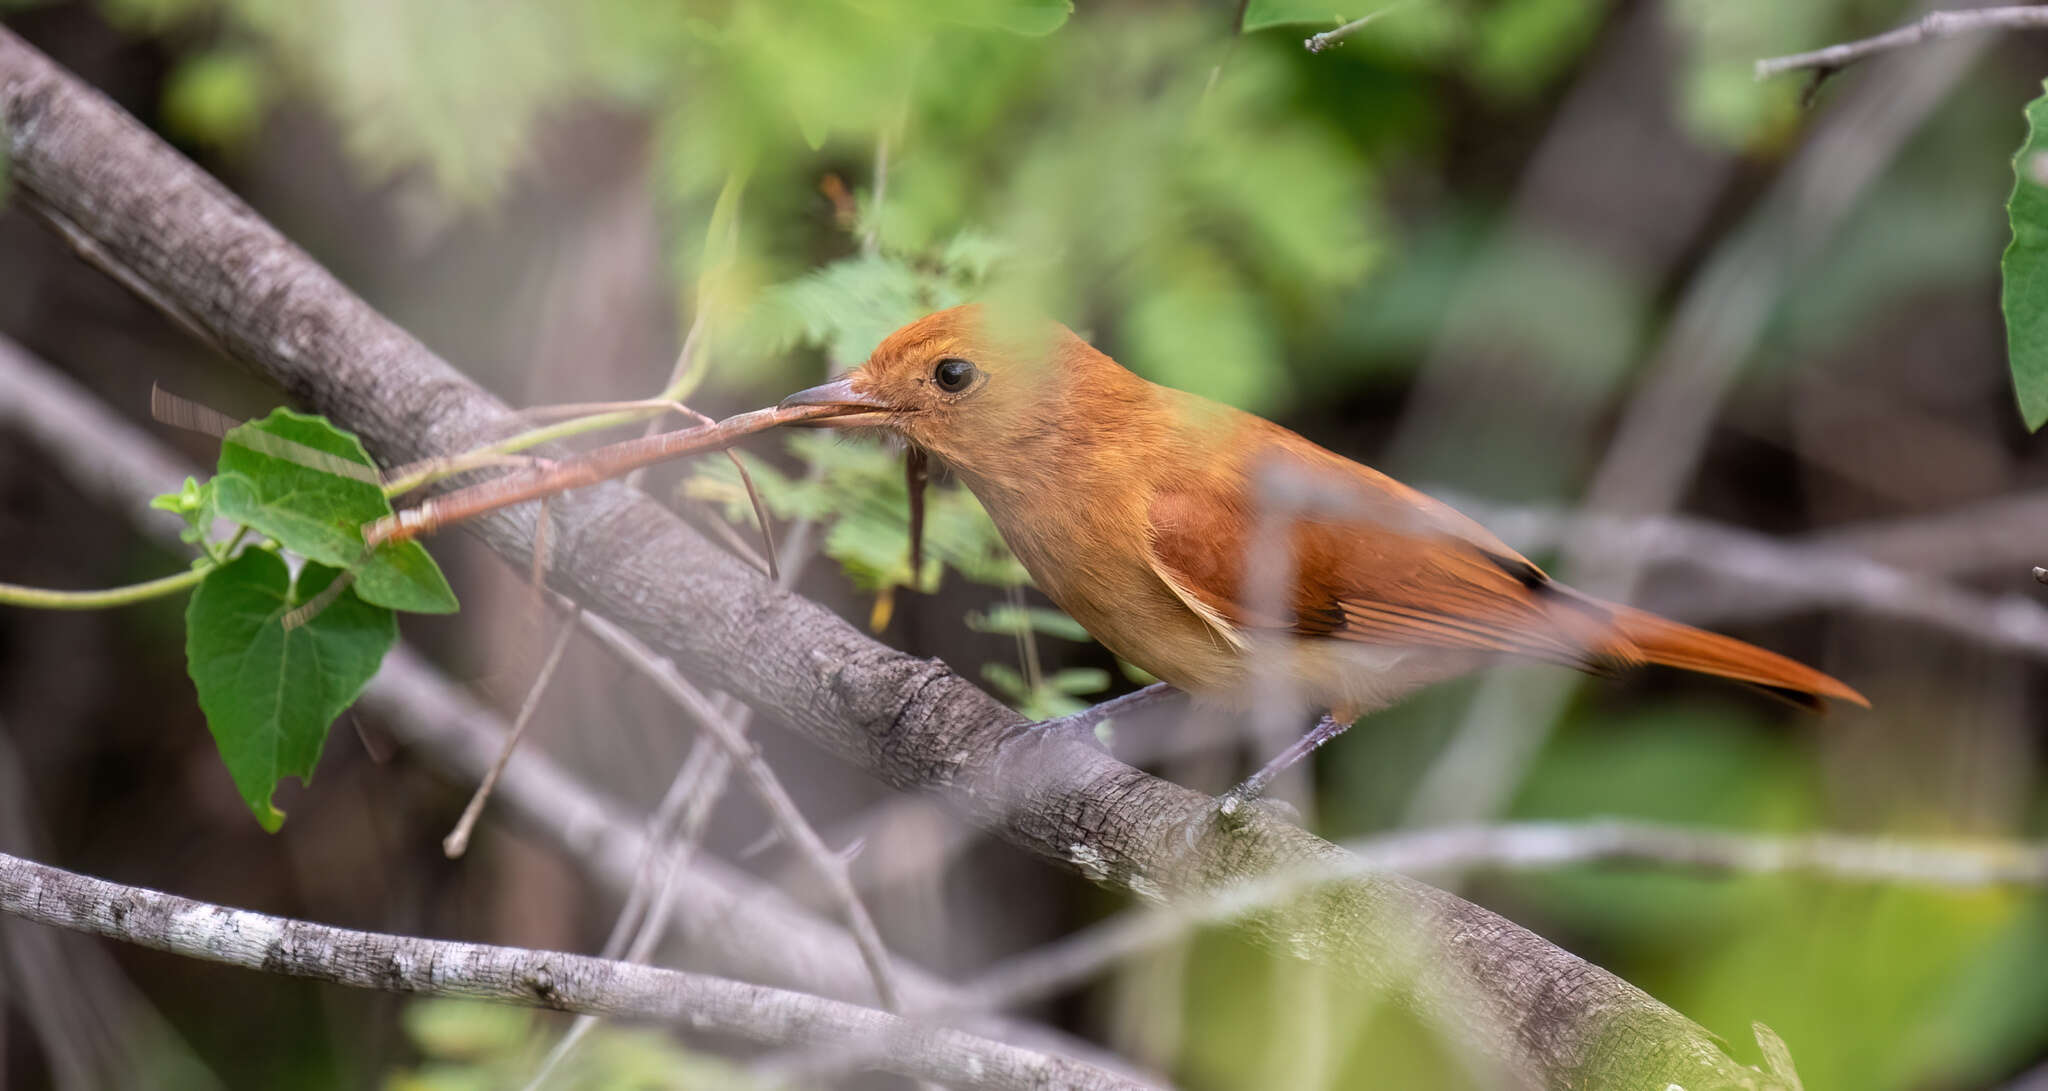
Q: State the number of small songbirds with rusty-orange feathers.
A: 1